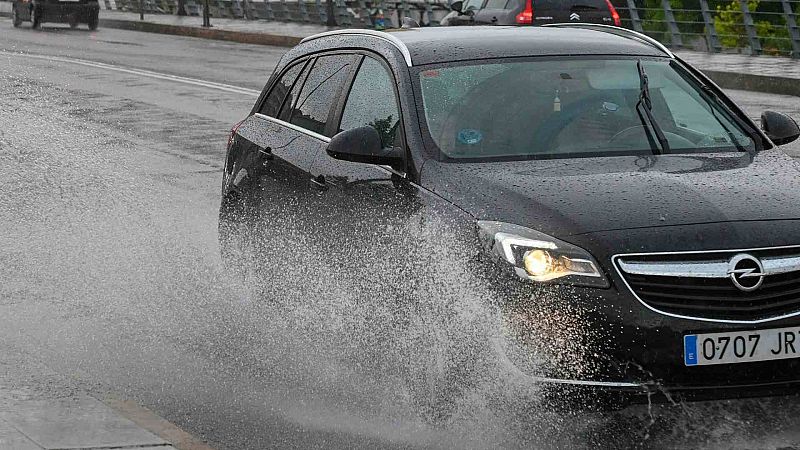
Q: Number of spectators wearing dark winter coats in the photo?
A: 0